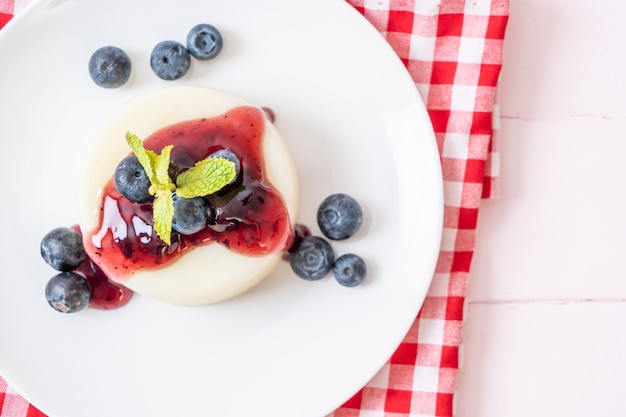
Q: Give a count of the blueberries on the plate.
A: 11